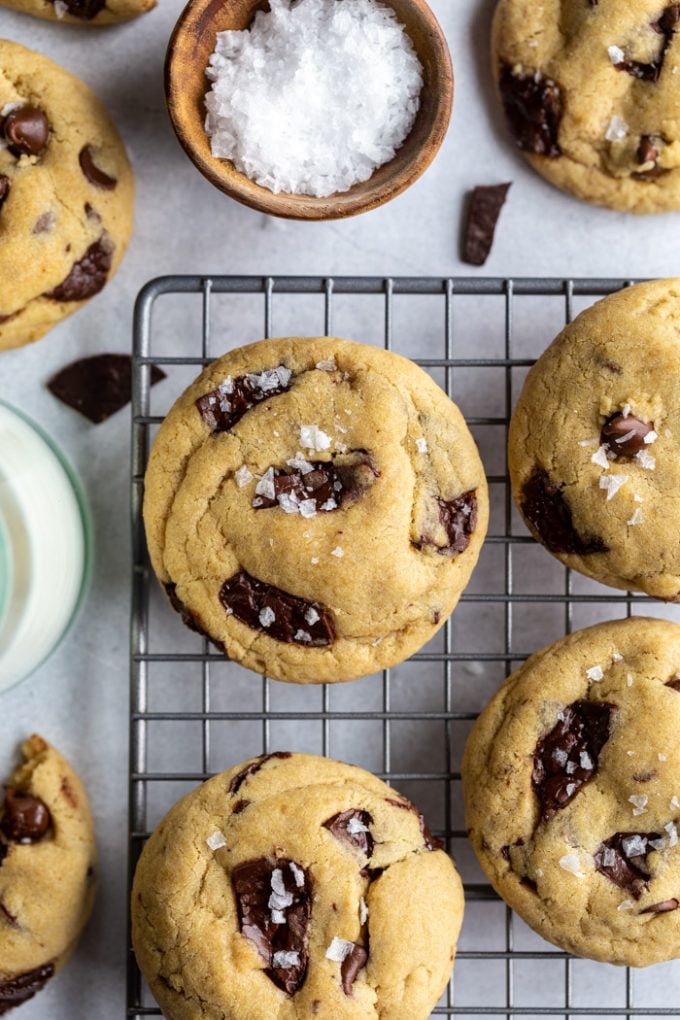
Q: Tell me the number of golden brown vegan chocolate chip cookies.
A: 8